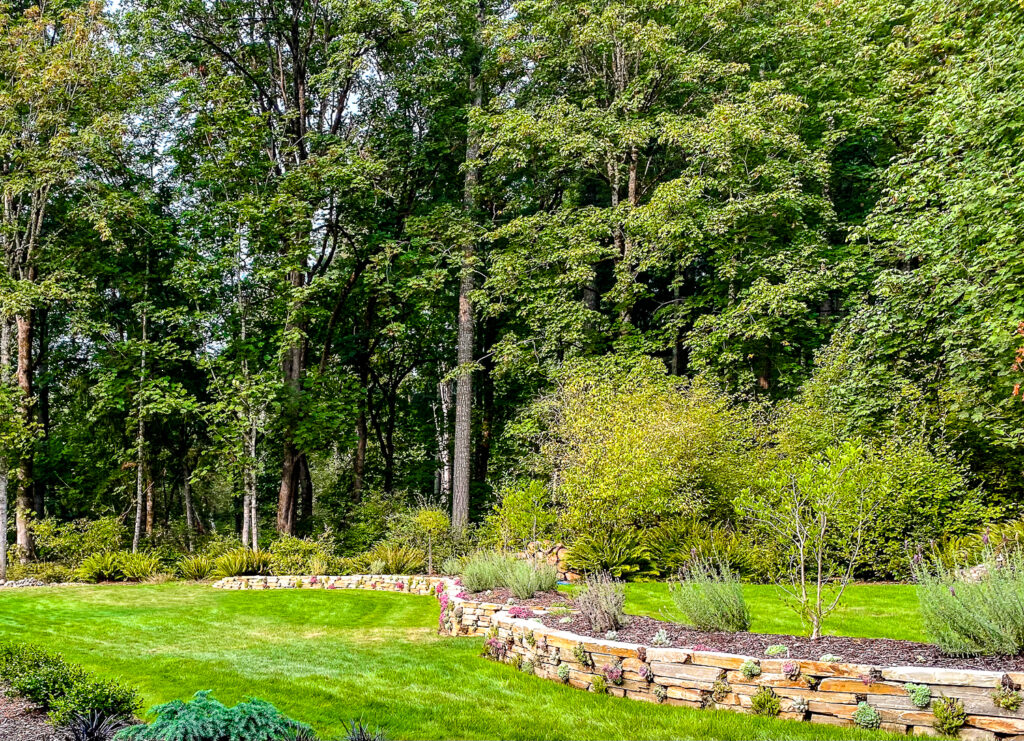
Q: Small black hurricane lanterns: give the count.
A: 0